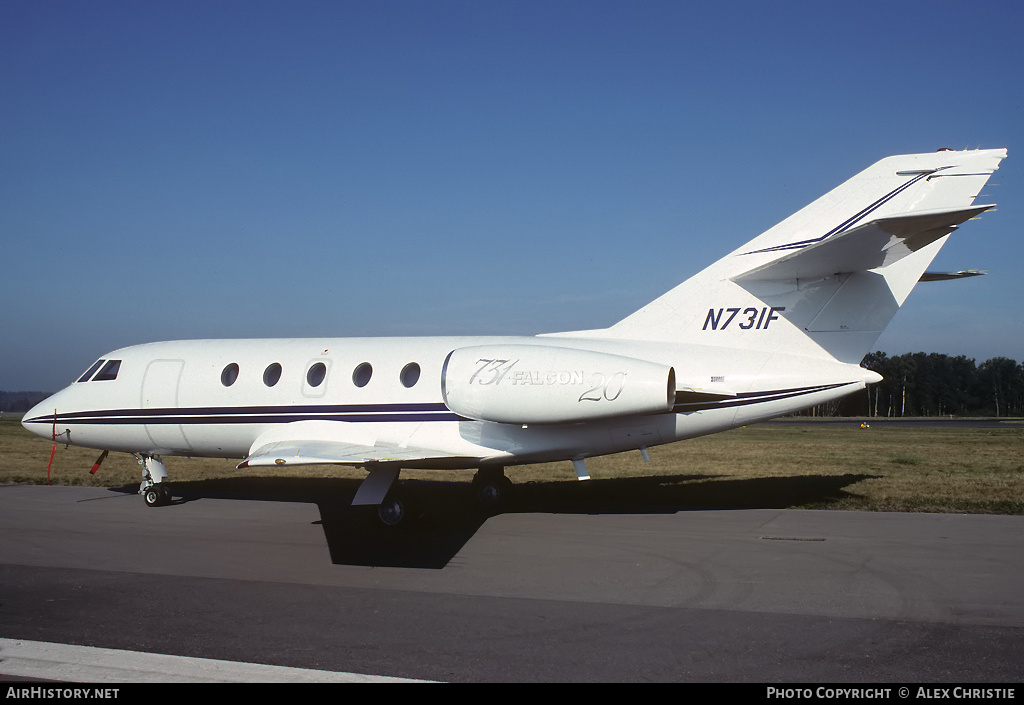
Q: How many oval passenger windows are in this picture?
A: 5